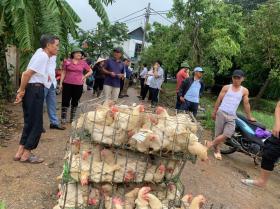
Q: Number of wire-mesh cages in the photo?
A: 3